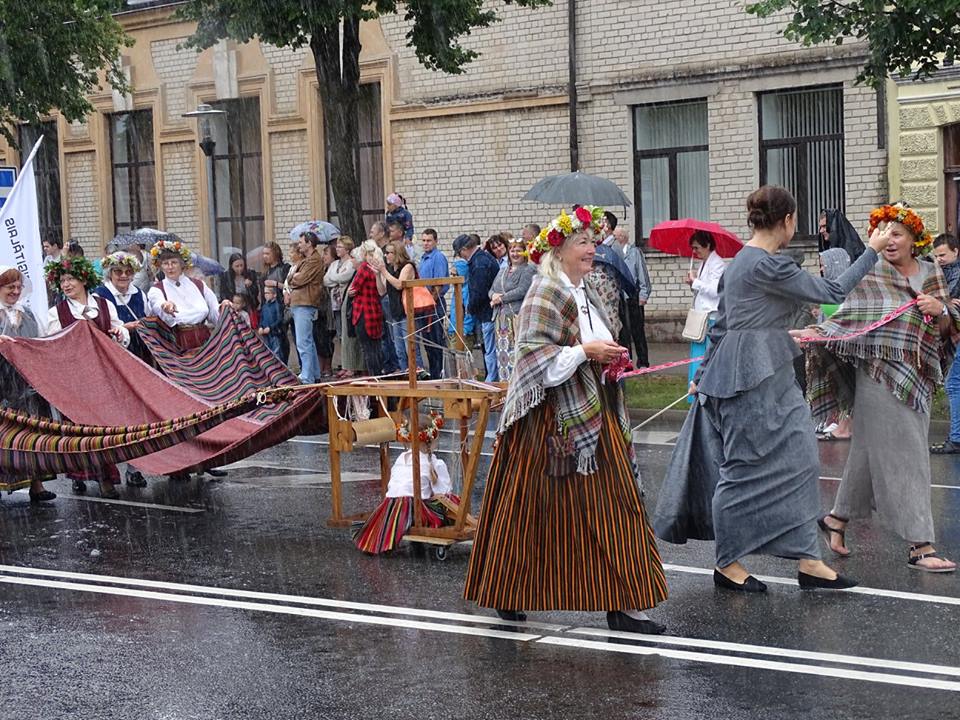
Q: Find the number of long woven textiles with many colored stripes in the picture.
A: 2